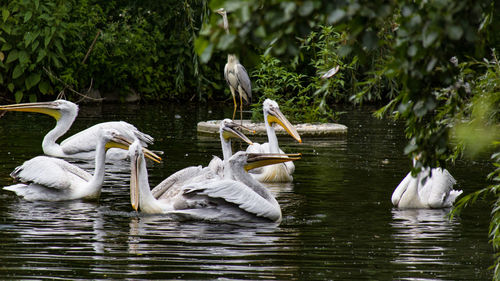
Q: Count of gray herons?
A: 1